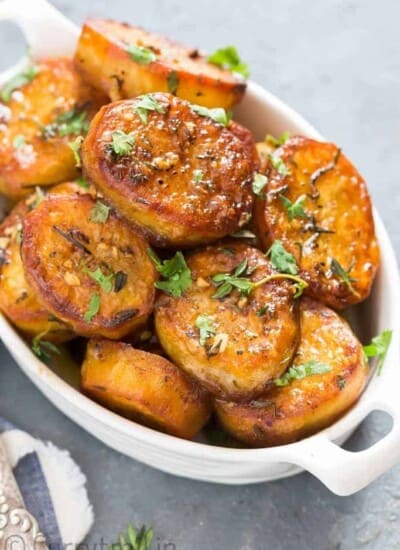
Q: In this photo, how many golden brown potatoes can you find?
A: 9